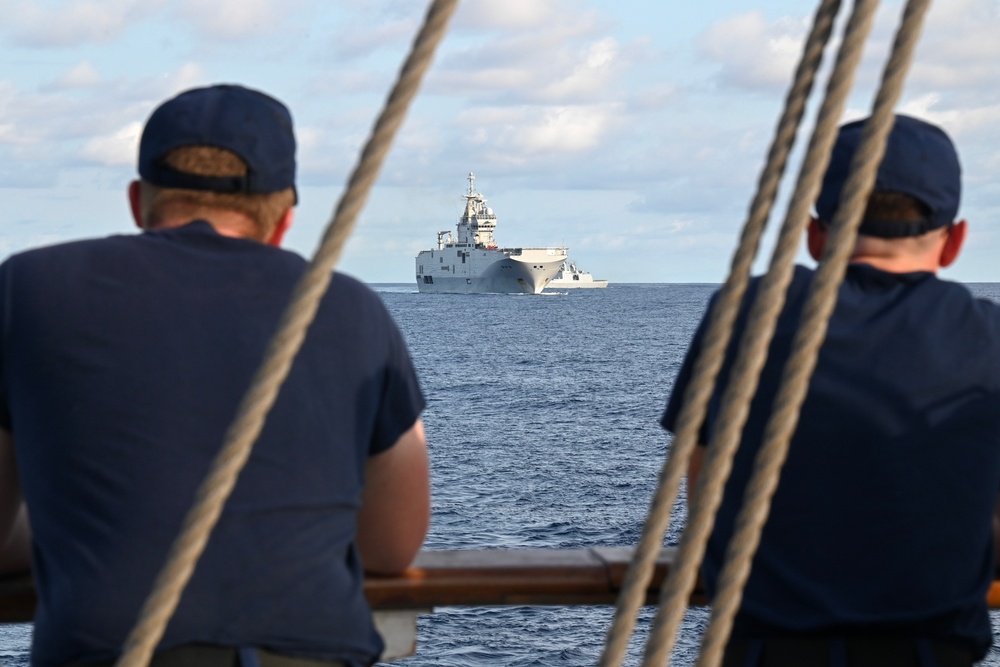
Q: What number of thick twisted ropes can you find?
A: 4